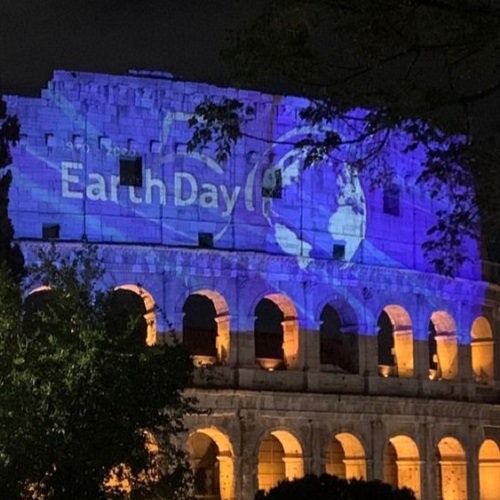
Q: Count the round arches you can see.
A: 14